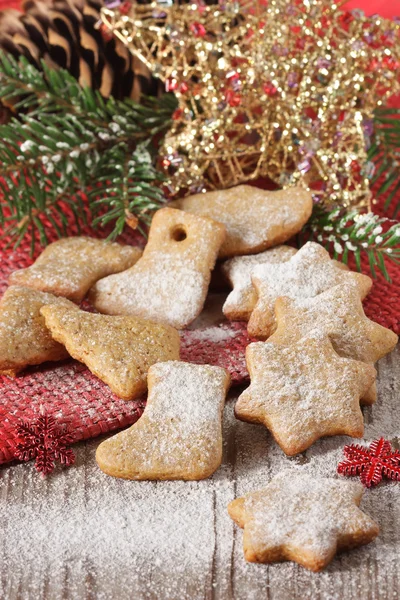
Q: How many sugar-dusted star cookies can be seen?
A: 5